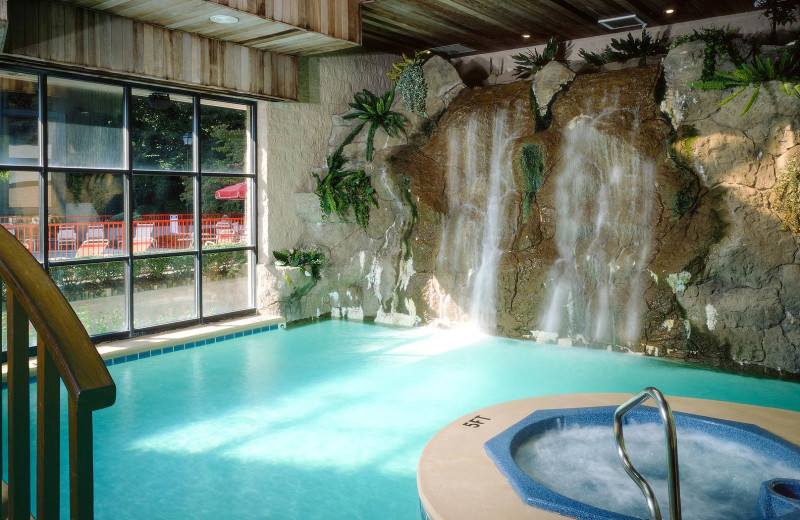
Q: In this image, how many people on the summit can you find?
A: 0